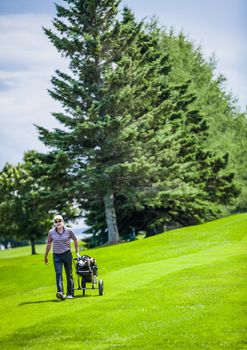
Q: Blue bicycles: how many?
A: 0